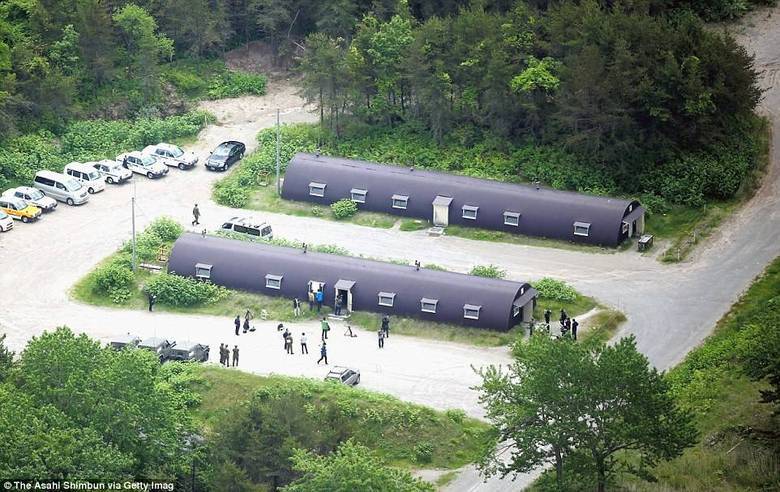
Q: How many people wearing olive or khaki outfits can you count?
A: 5